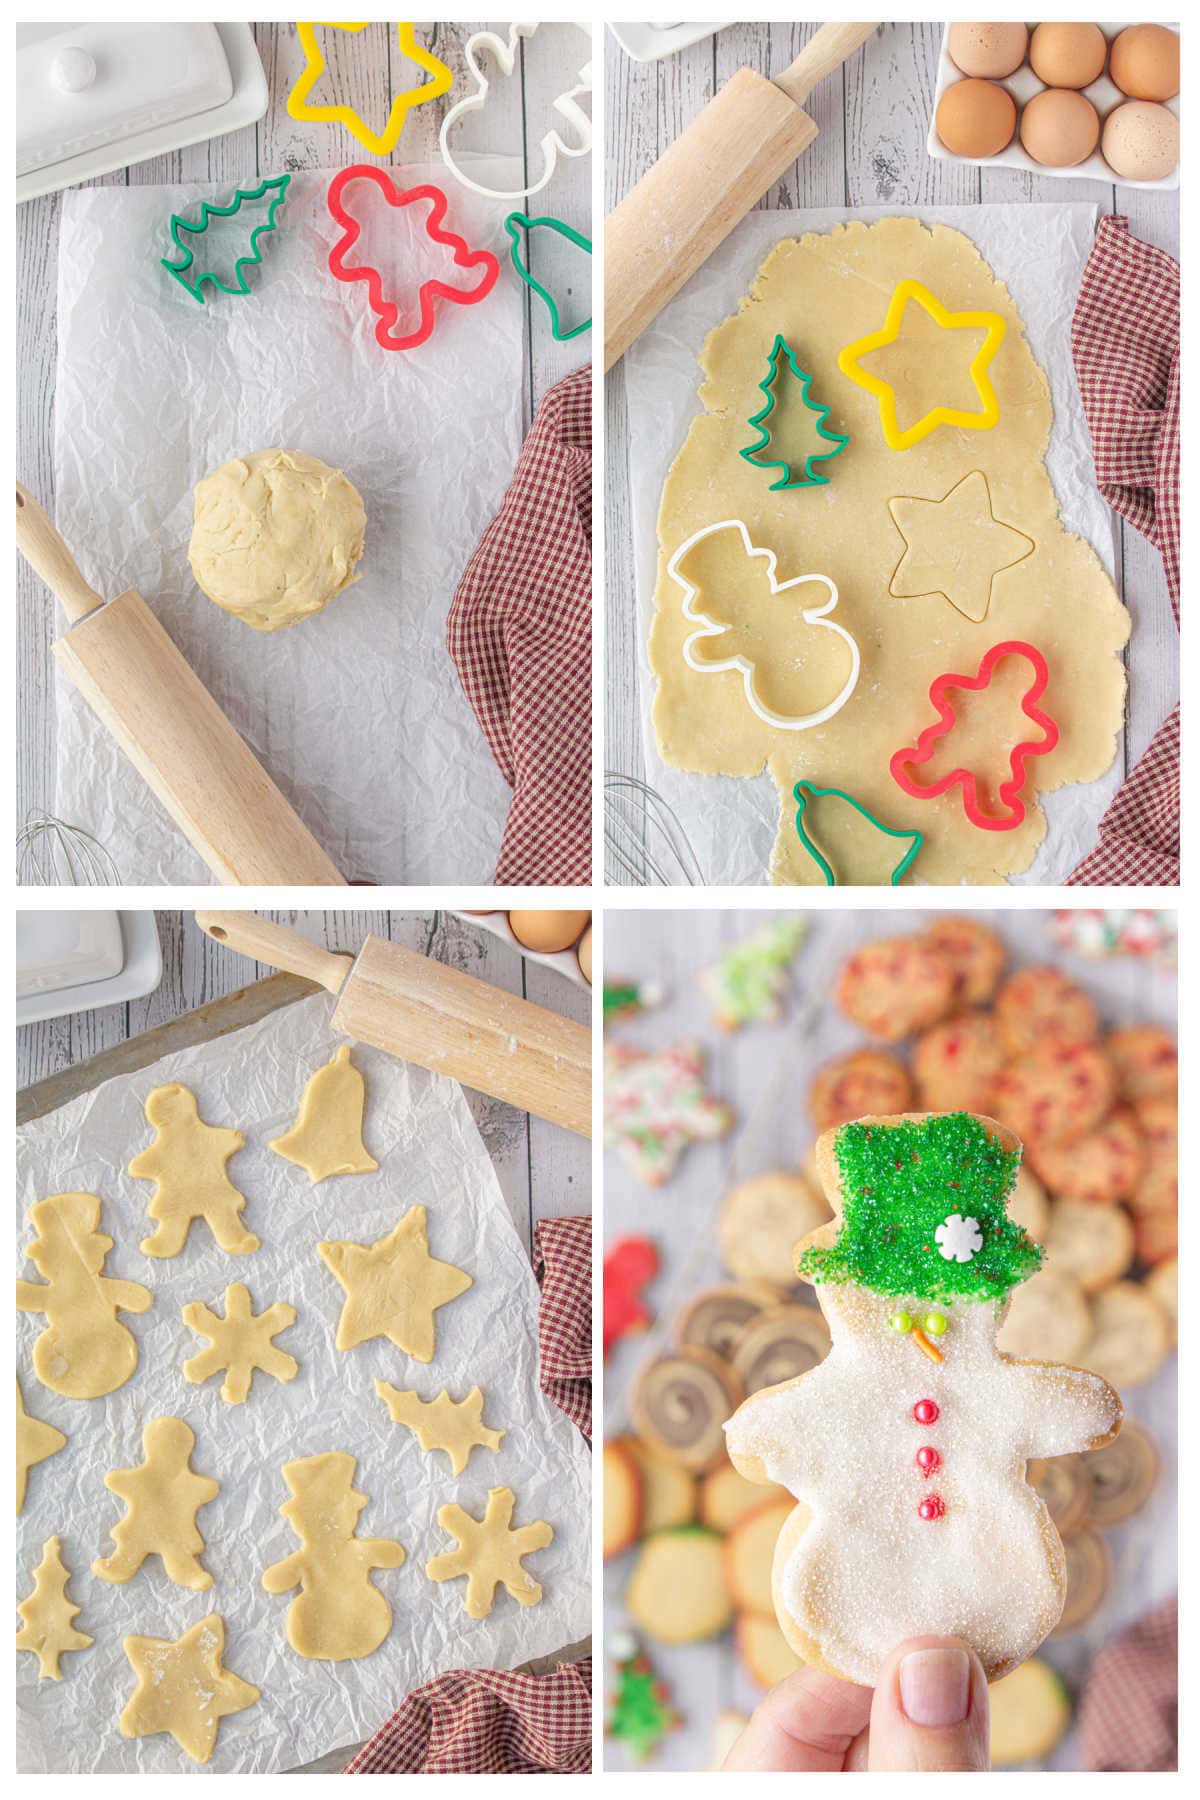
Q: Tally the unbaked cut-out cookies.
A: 12